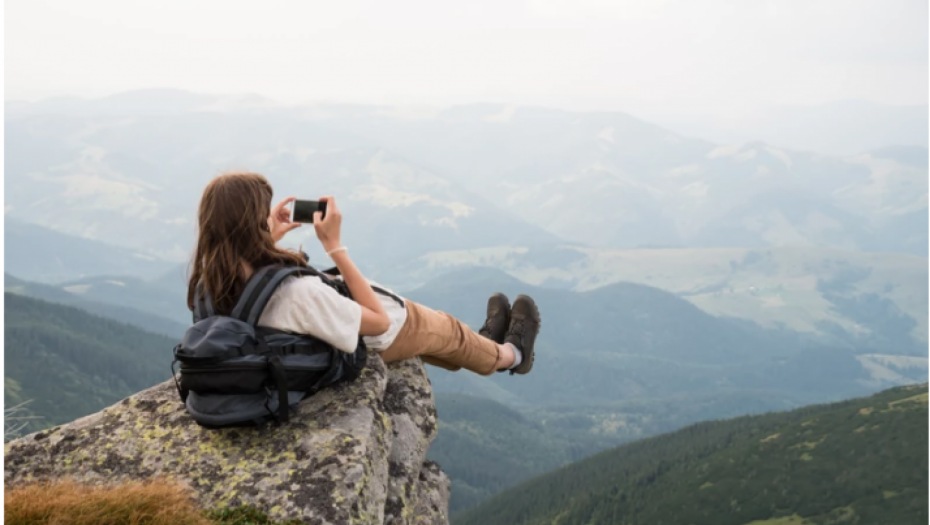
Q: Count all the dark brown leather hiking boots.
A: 2